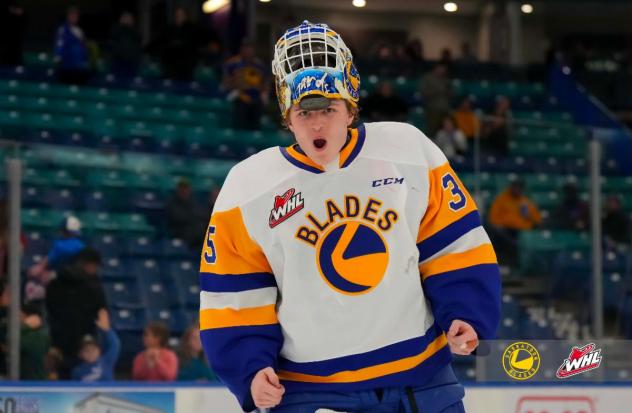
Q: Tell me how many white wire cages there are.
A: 1